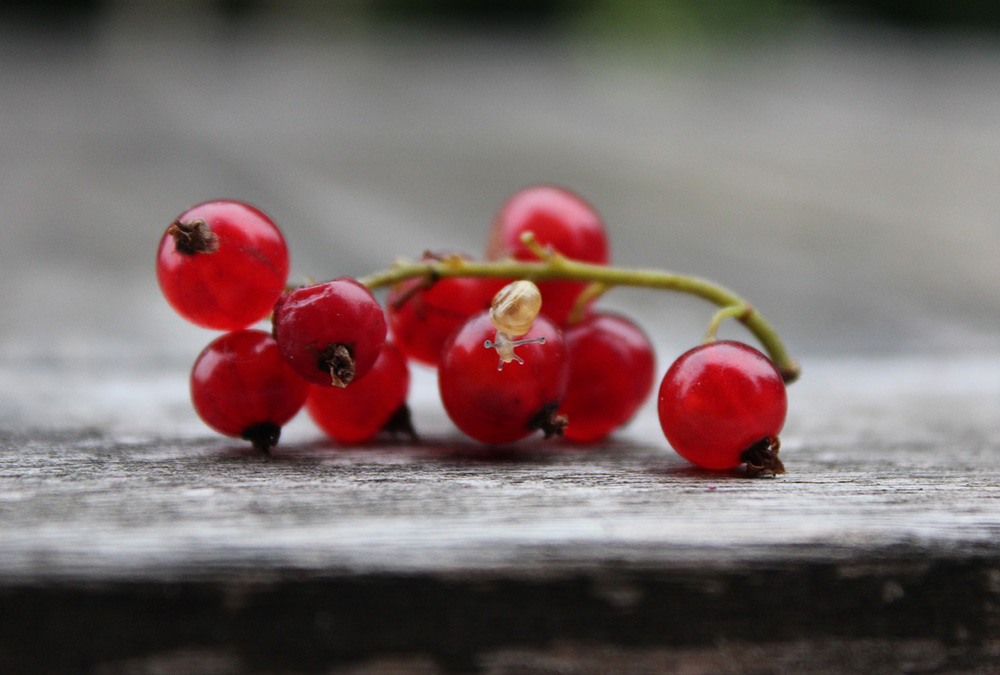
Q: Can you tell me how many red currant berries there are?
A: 9